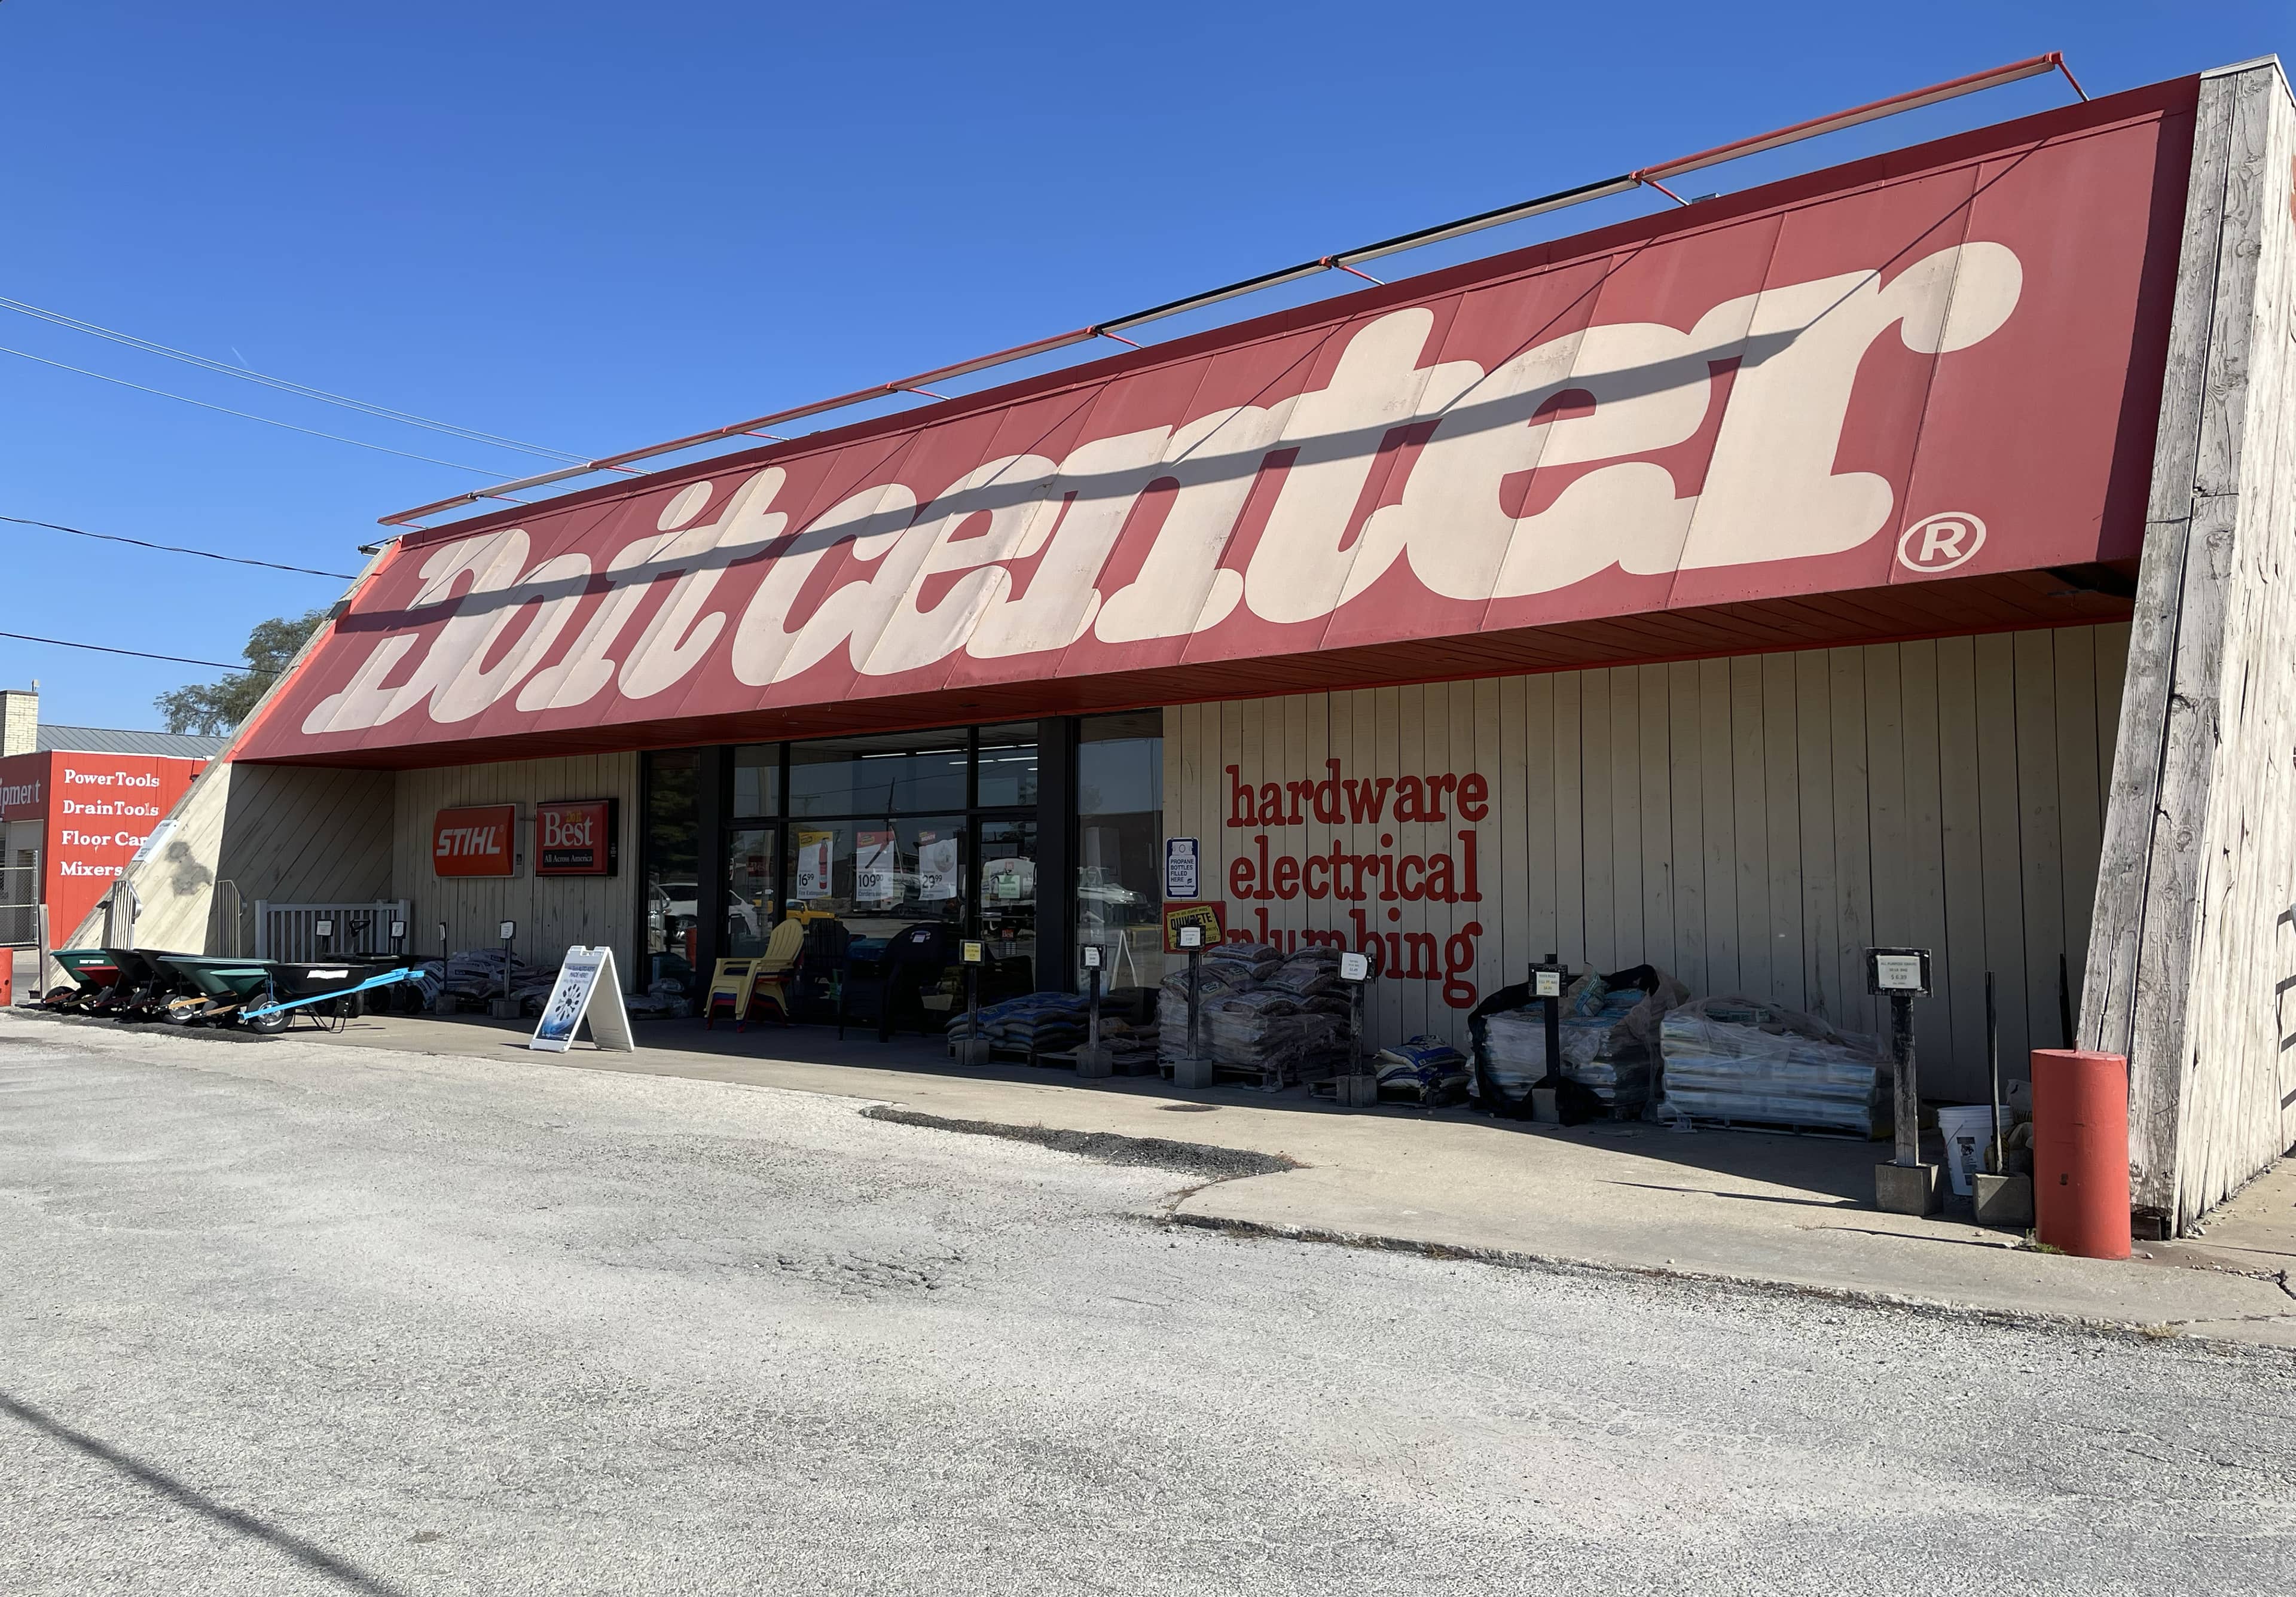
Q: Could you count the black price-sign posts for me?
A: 10